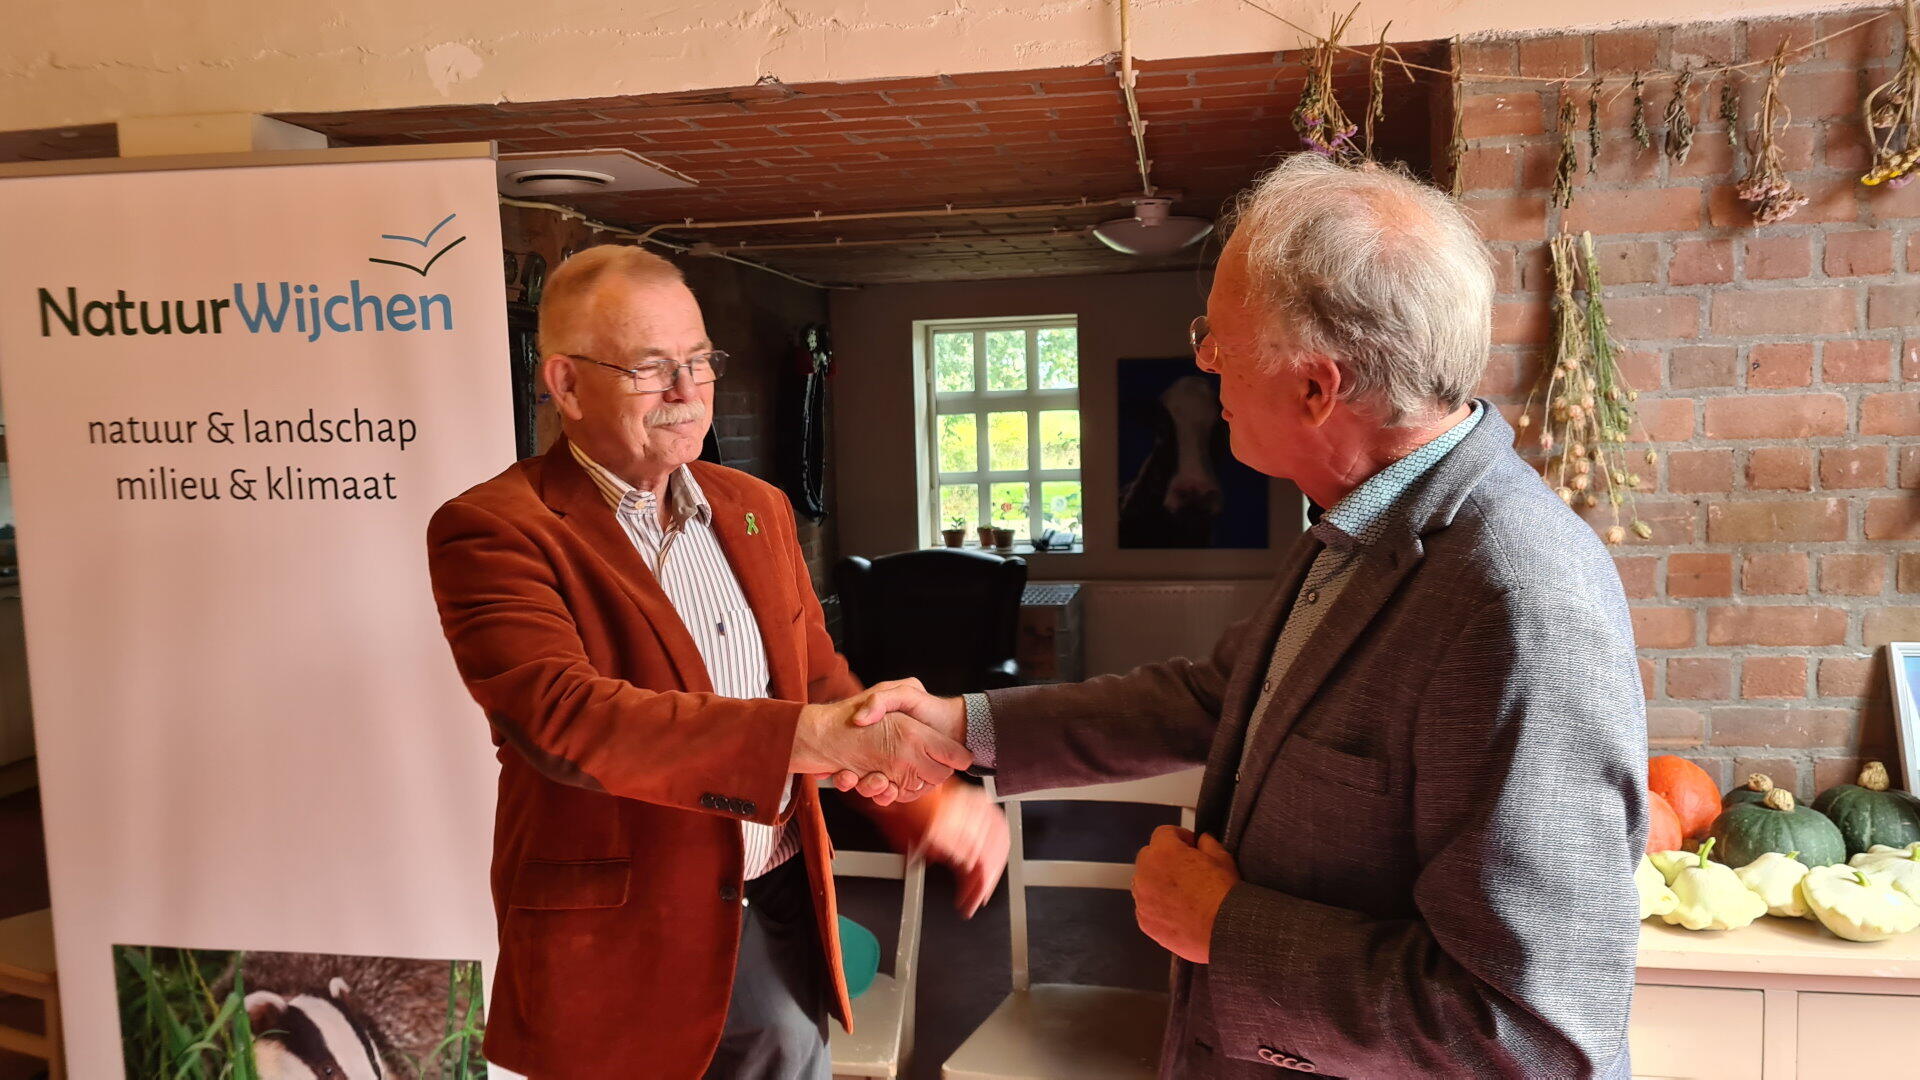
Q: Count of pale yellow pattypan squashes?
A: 6